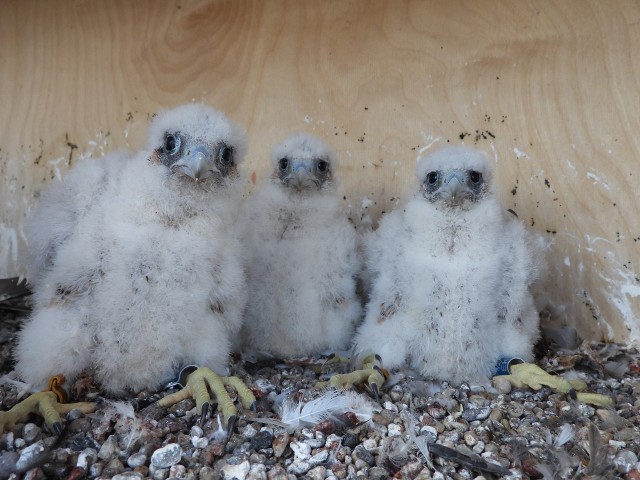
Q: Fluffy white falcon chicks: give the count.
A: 3